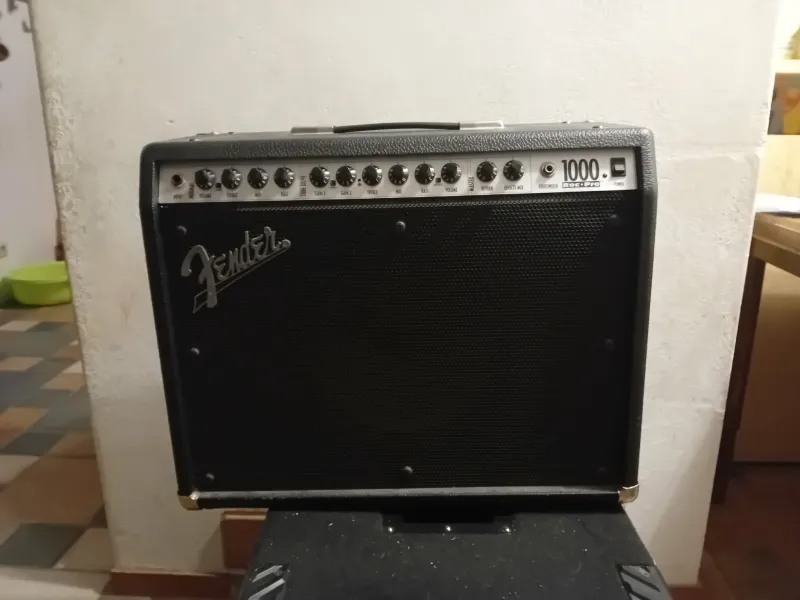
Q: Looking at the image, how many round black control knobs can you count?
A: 12